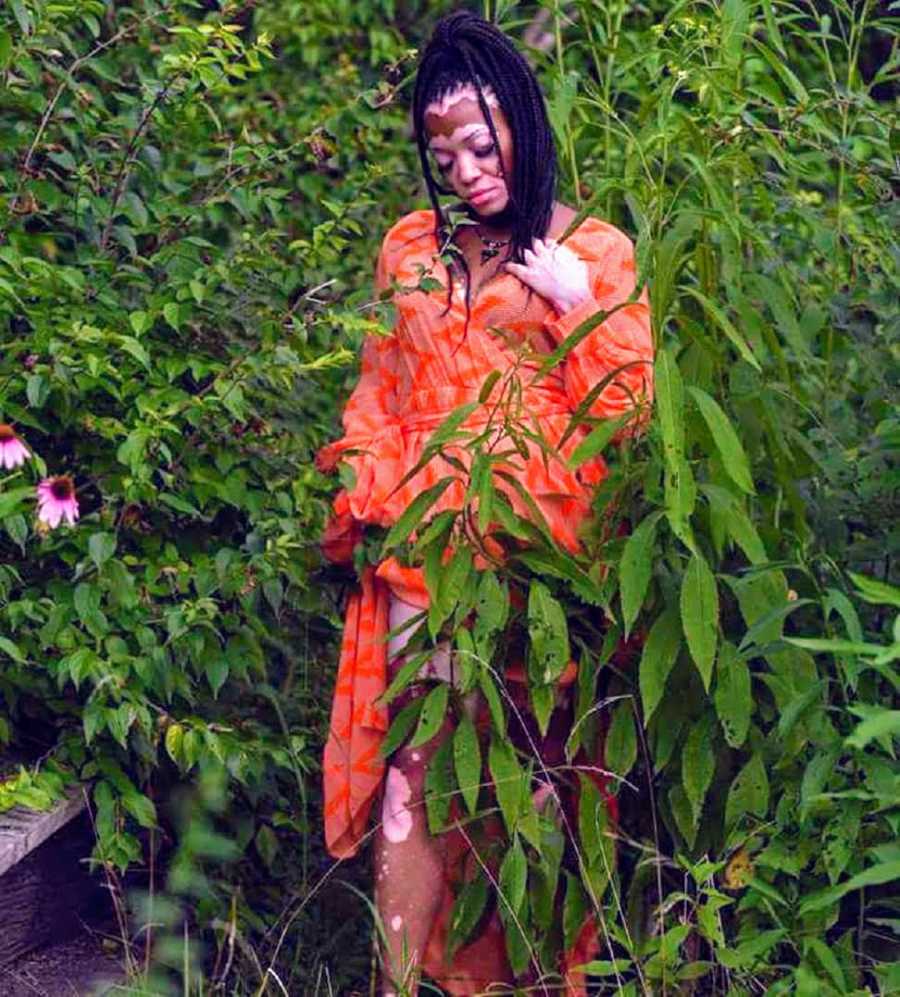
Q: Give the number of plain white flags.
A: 0